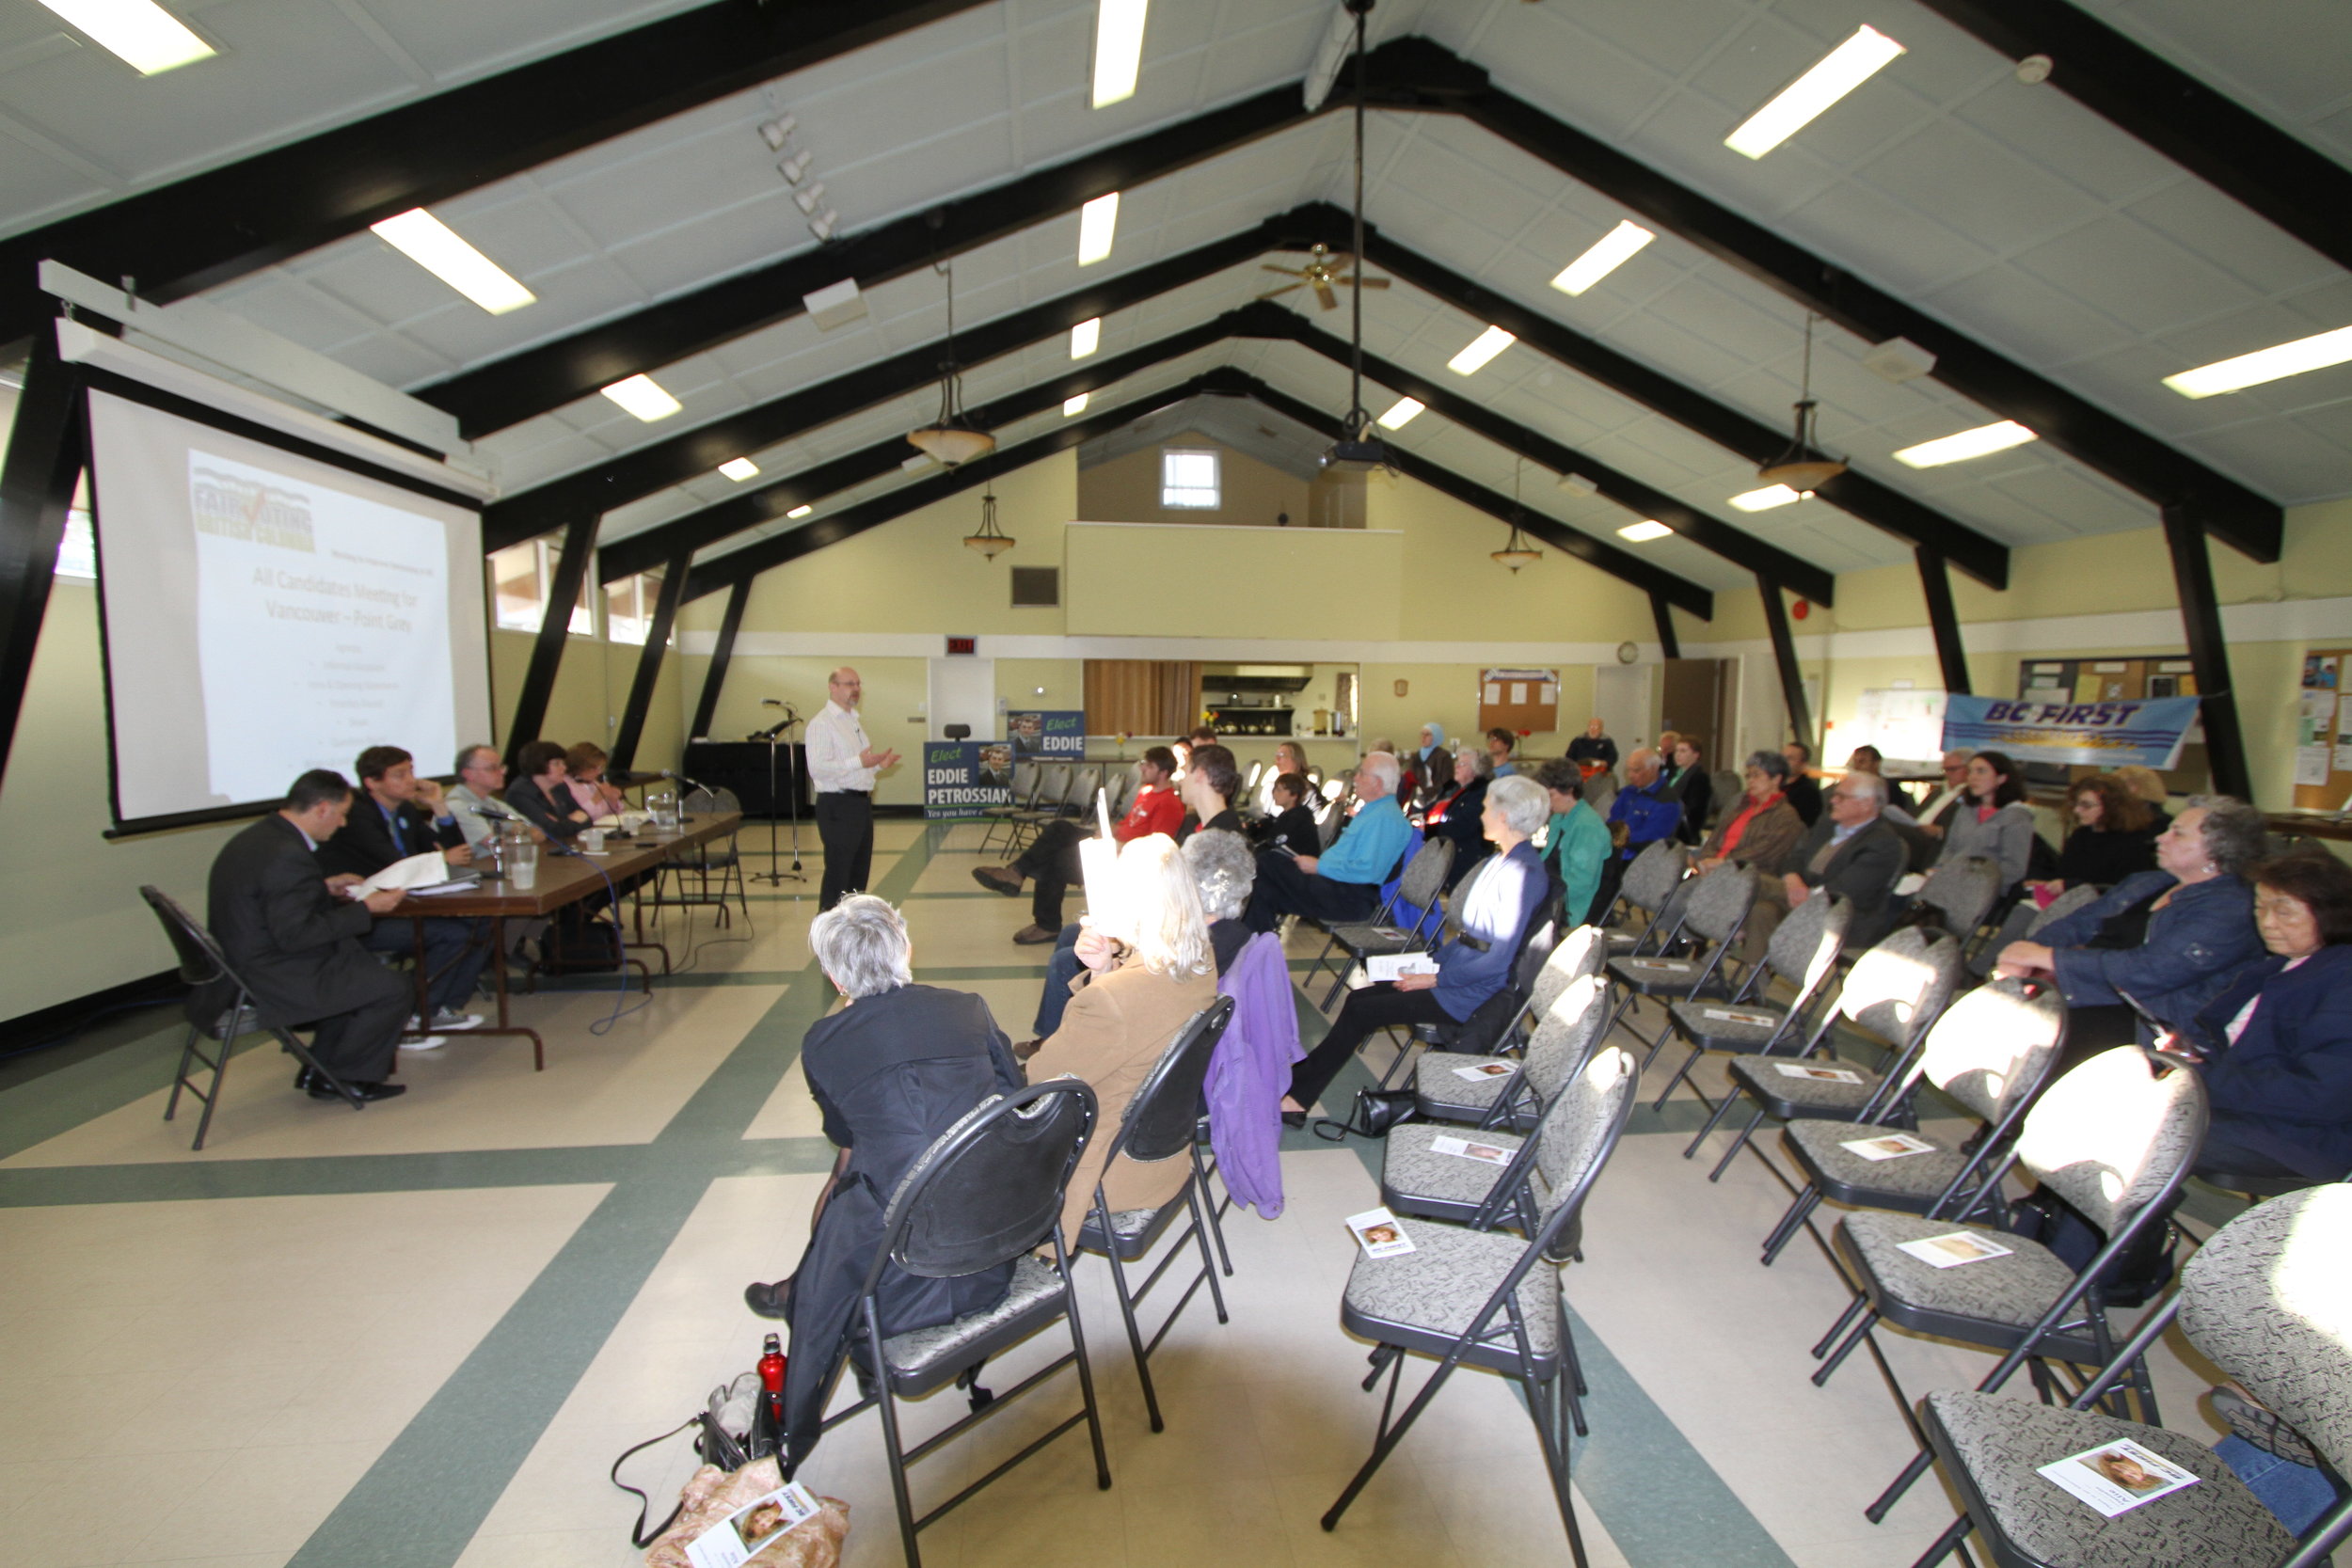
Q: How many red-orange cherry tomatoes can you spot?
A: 0